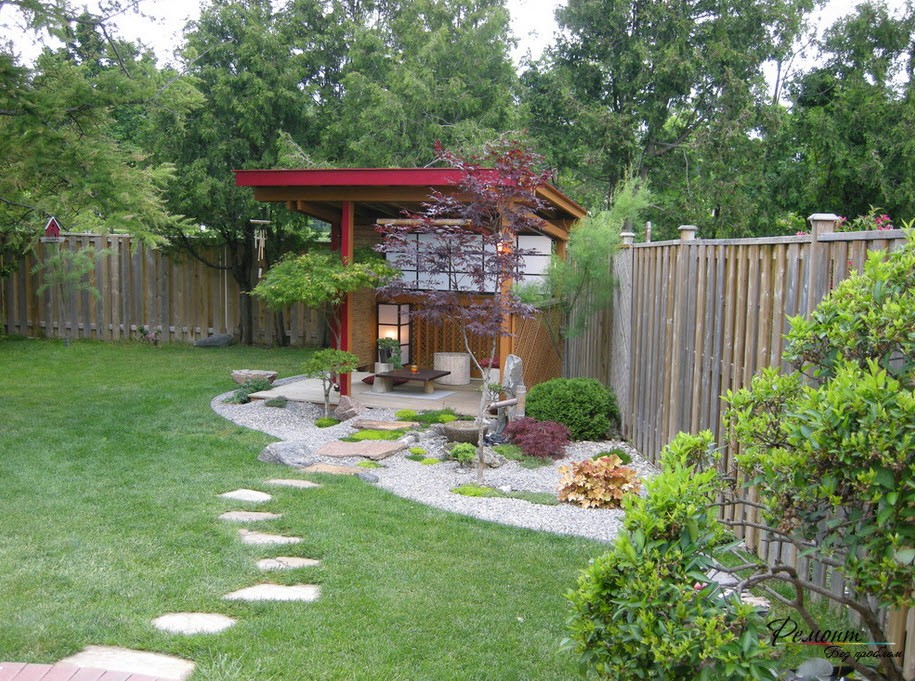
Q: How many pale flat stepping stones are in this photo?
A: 8